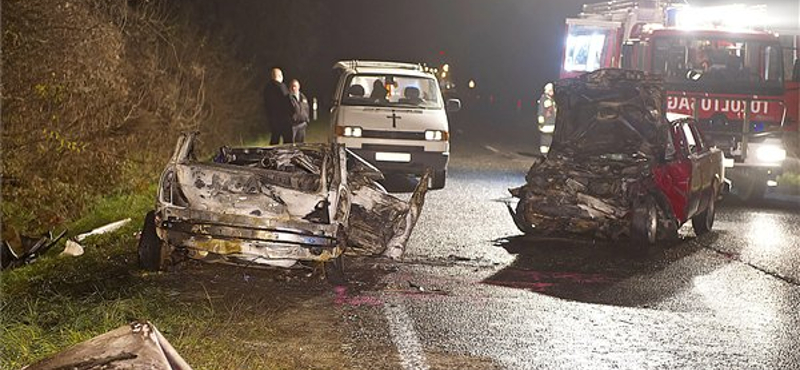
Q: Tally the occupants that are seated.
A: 1